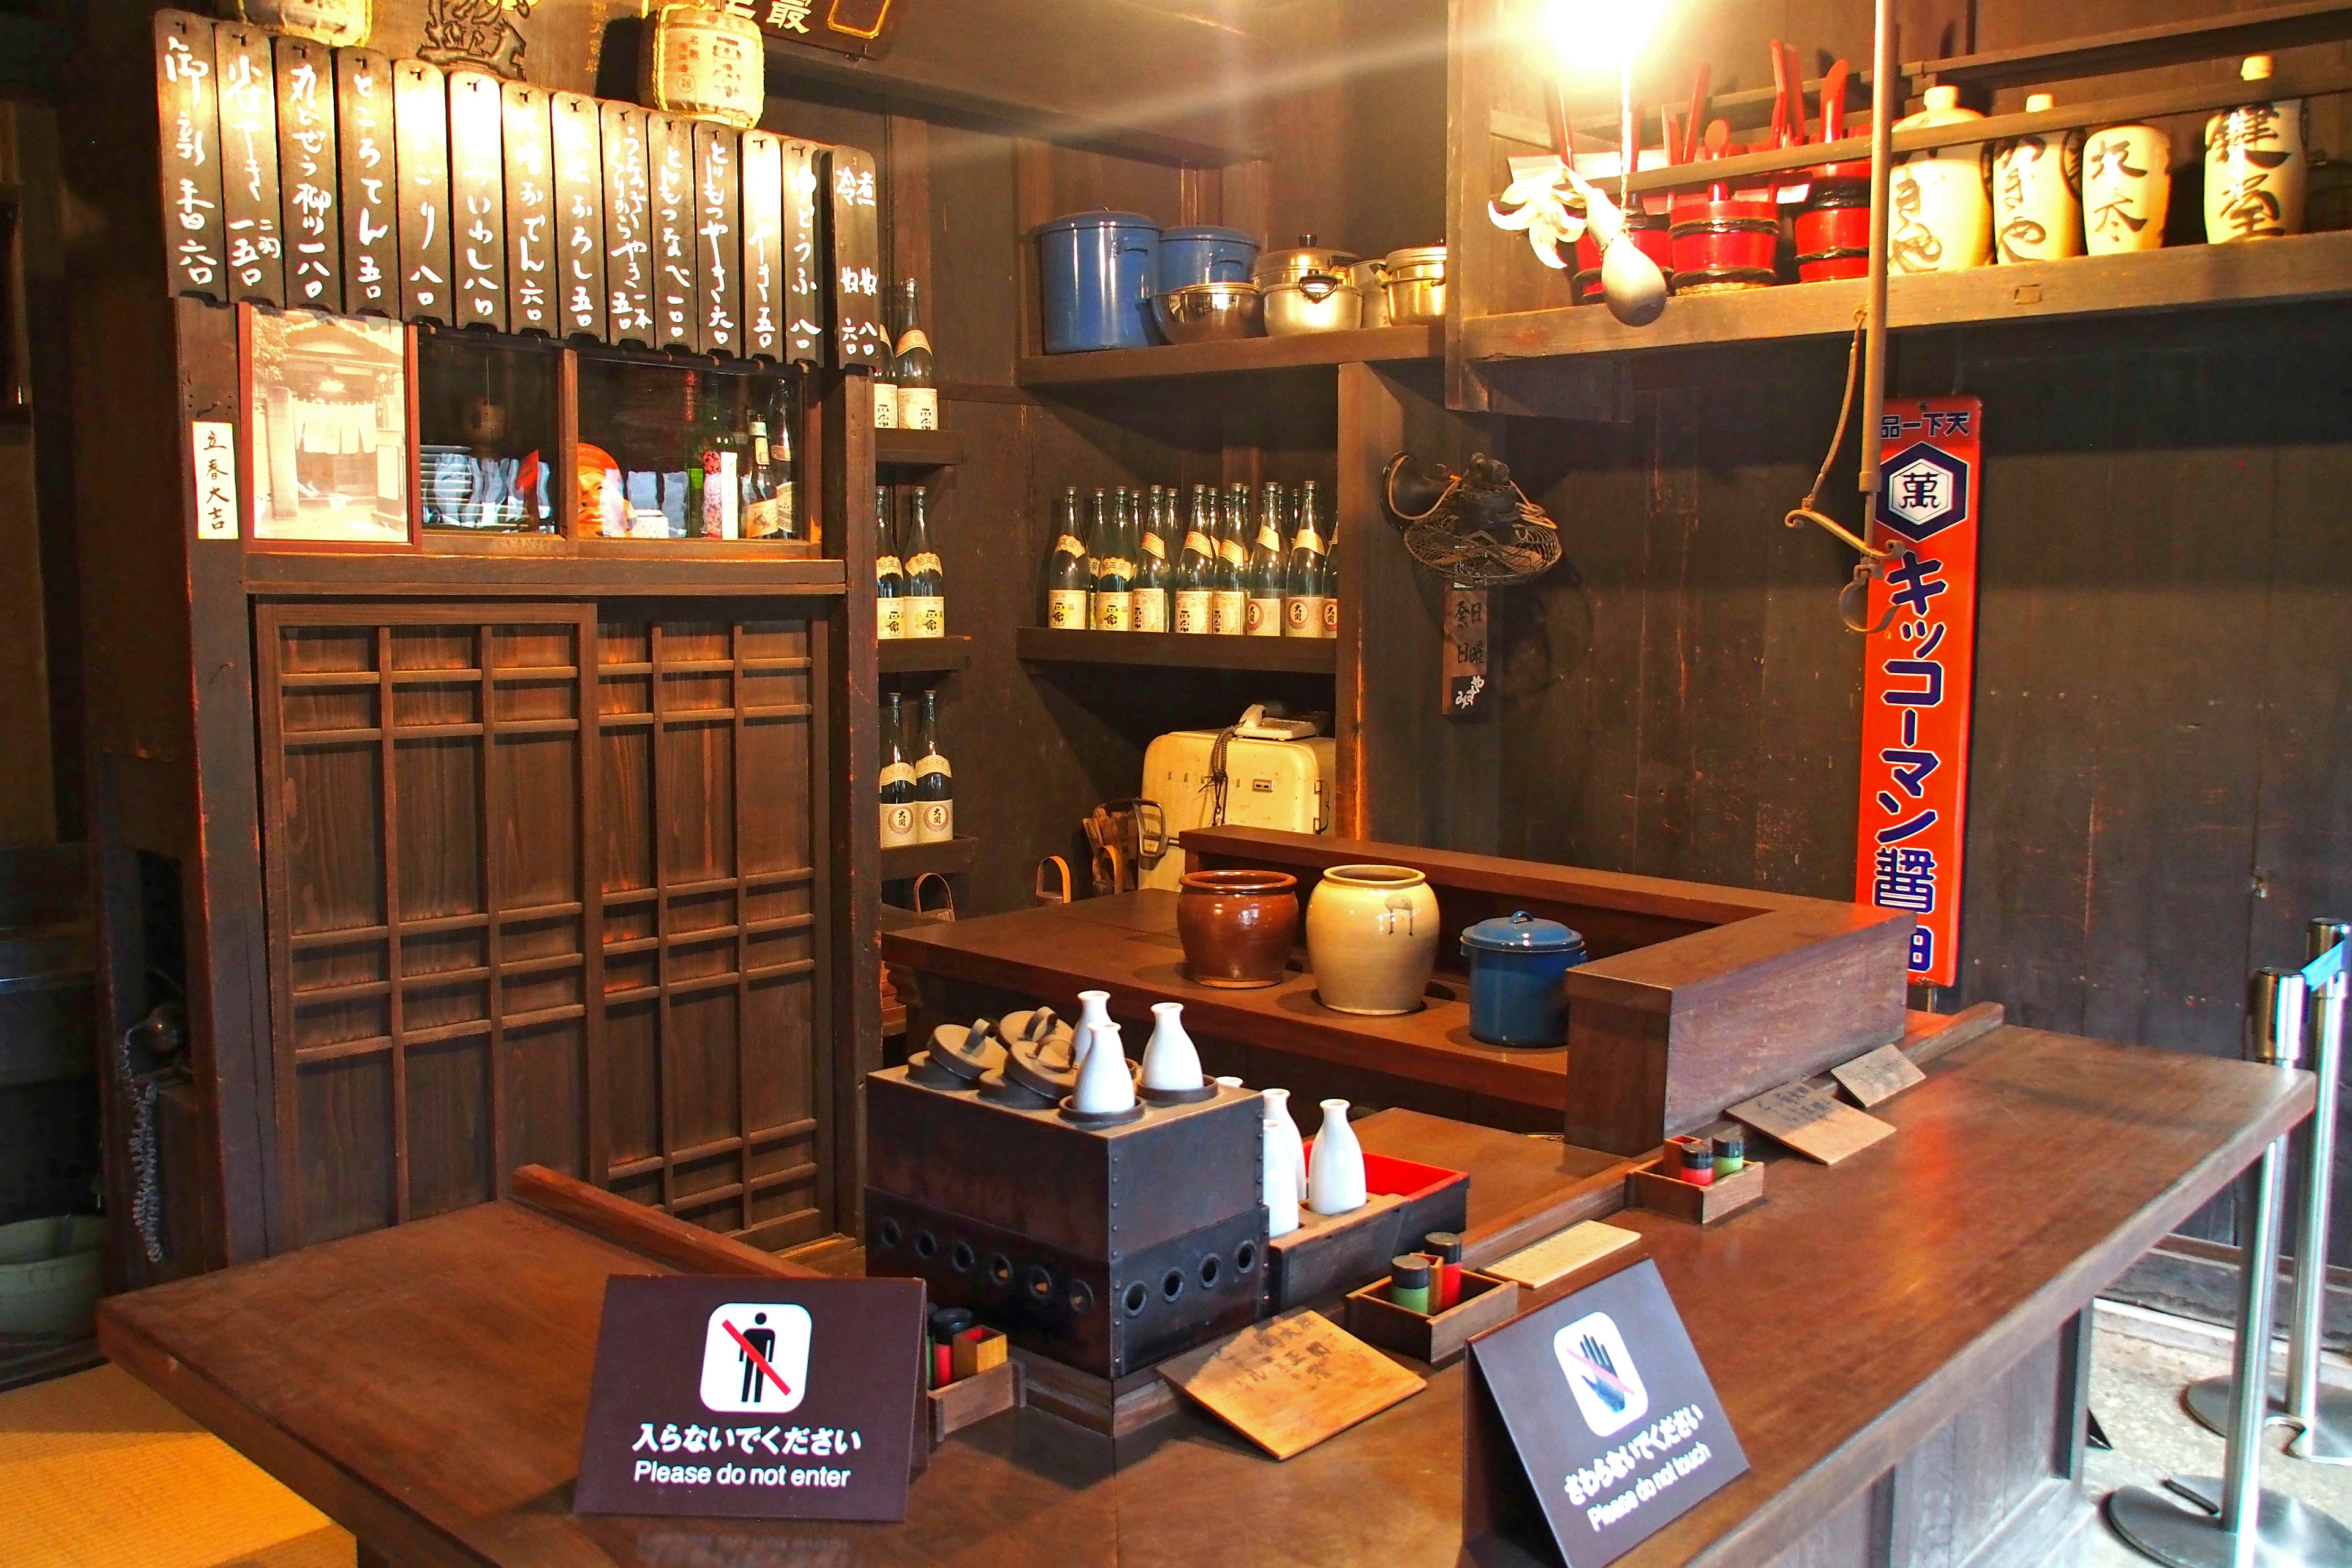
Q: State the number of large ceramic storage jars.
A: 2